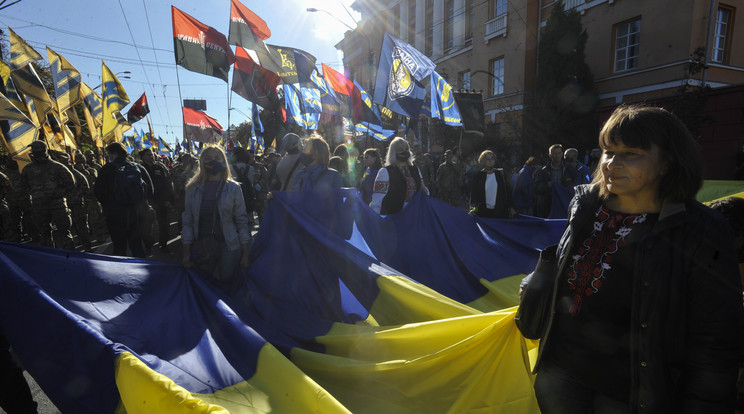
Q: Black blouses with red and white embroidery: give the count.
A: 1